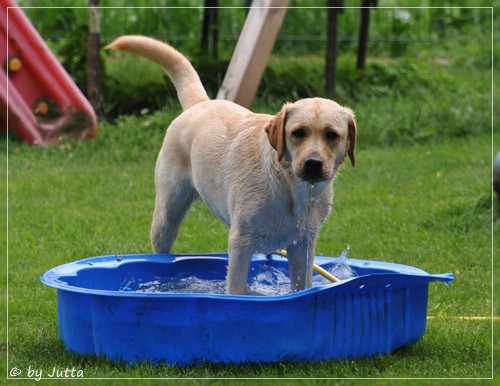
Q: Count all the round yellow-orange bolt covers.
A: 2